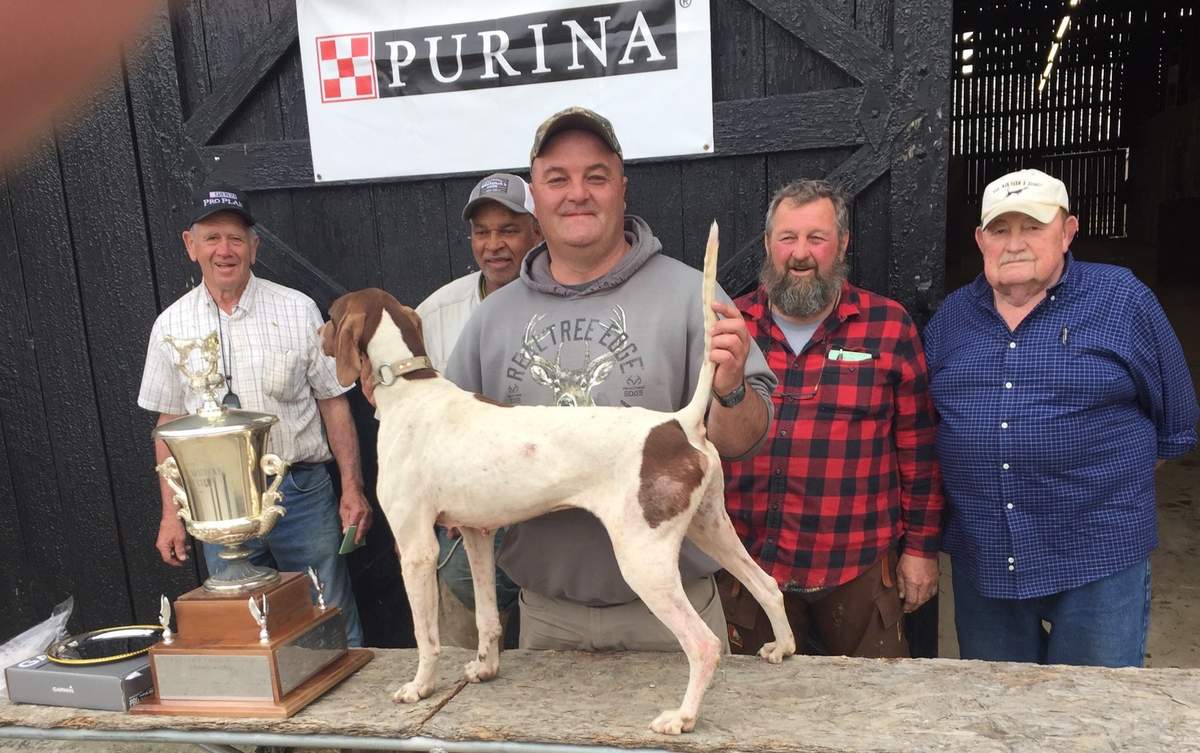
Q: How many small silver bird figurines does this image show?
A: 3